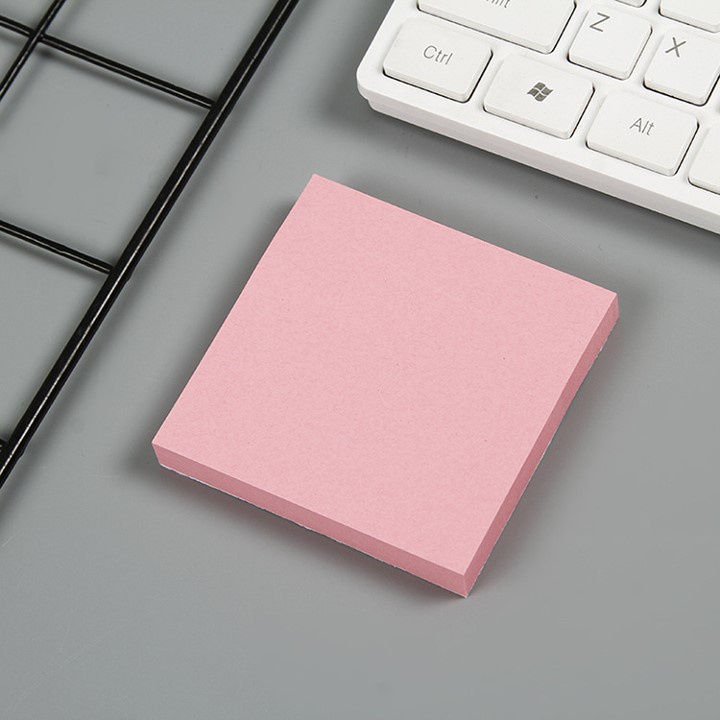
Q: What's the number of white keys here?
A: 9